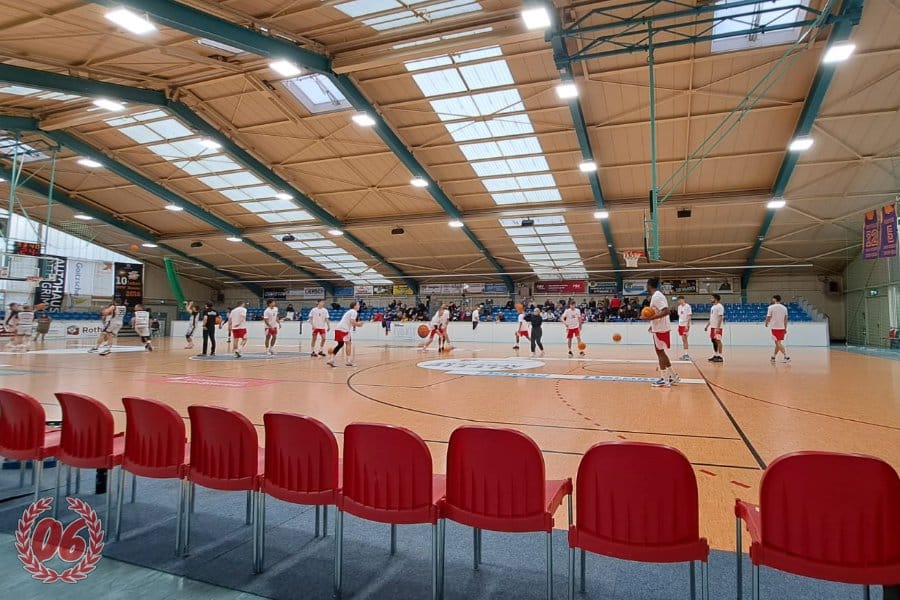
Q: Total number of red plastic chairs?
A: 9